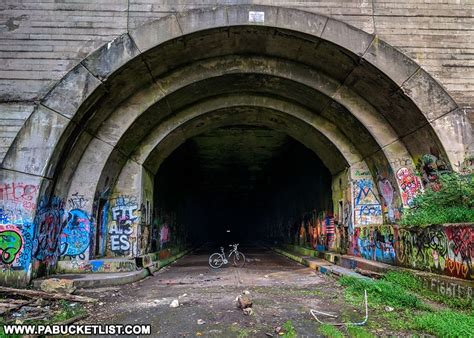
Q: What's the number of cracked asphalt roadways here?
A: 1